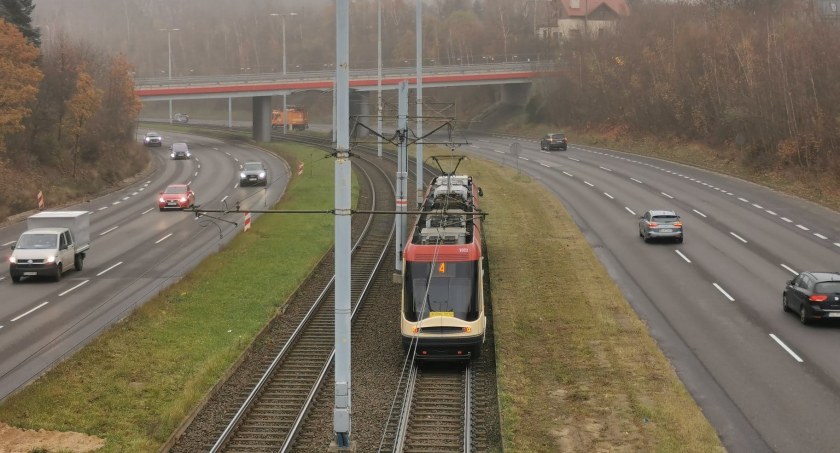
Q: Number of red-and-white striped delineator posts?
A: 3